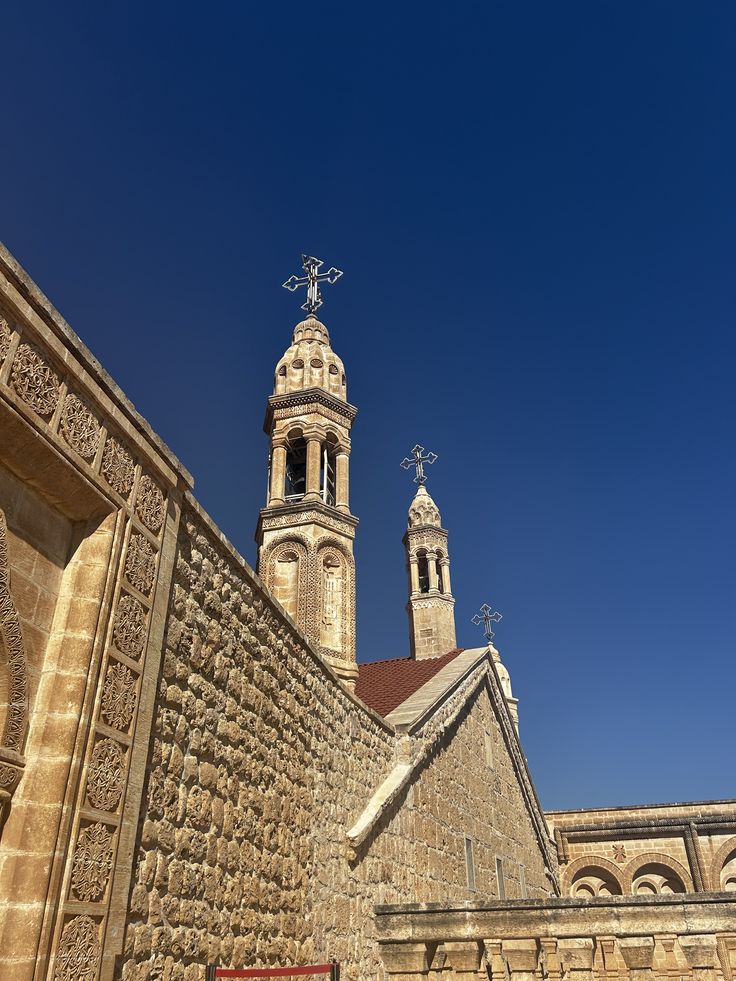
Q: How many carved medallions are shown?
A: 11